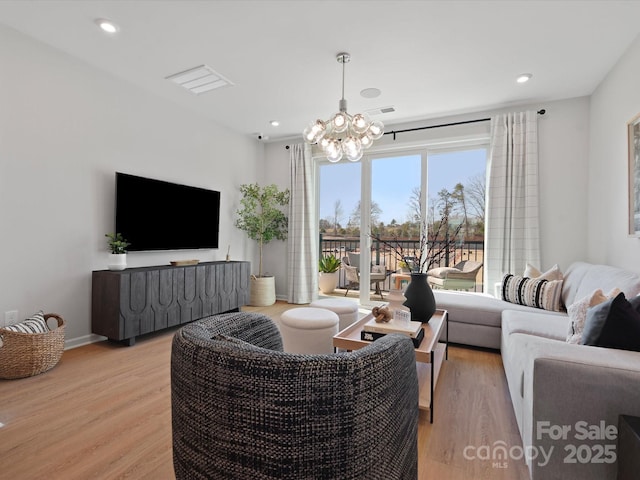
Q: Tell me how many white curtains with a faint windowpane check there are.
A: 2